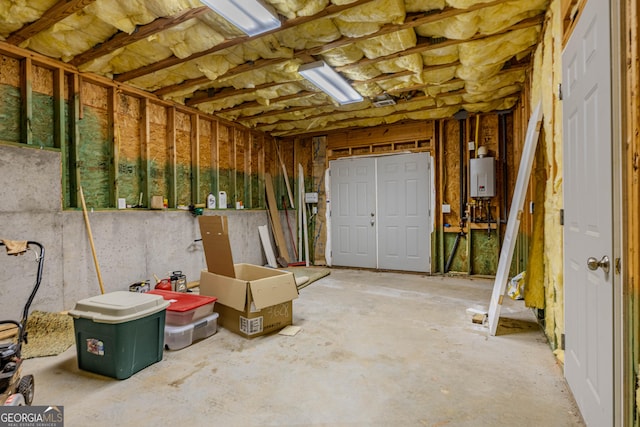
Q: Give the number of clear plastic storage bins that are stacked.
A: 2